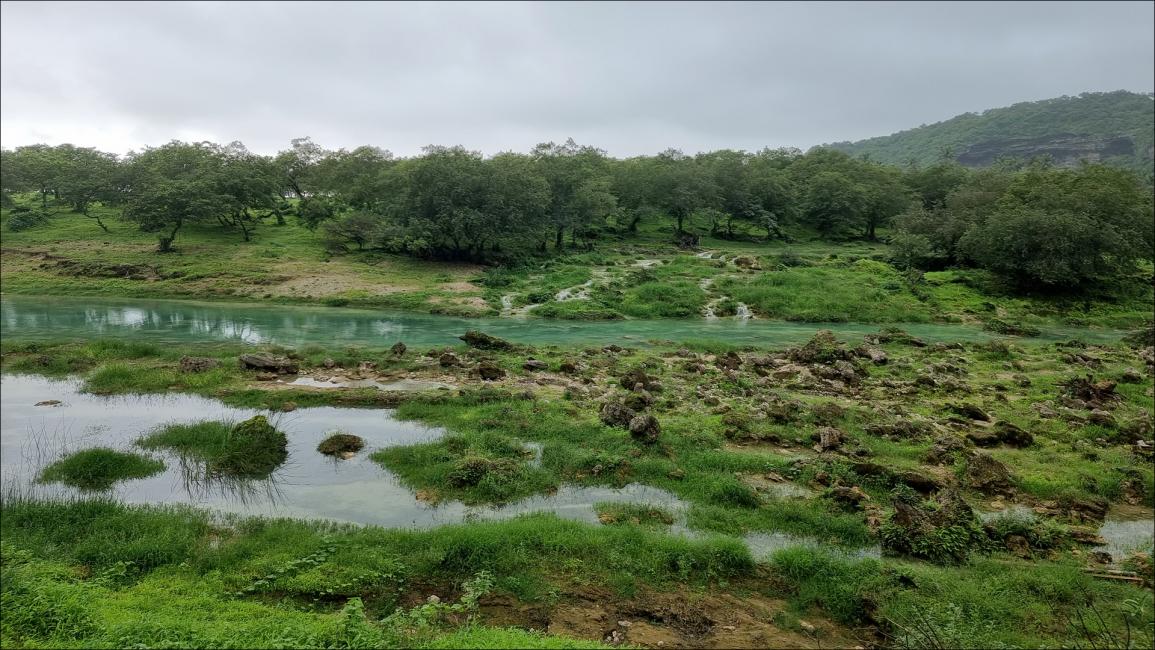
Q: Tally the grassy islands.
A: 3